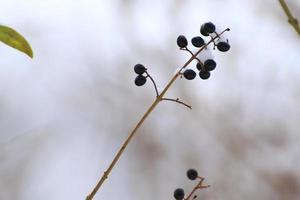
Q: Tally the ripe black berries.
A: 13